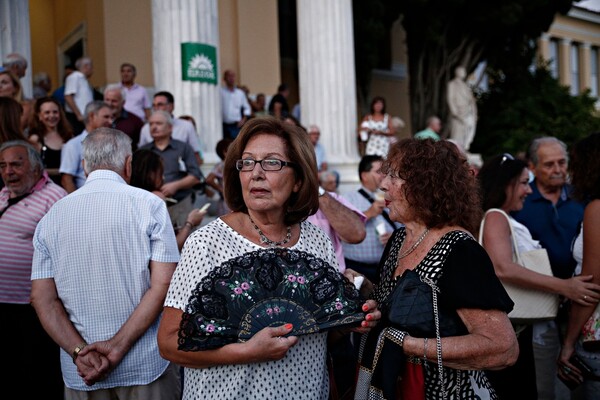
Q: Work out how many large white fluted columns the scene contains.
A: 3